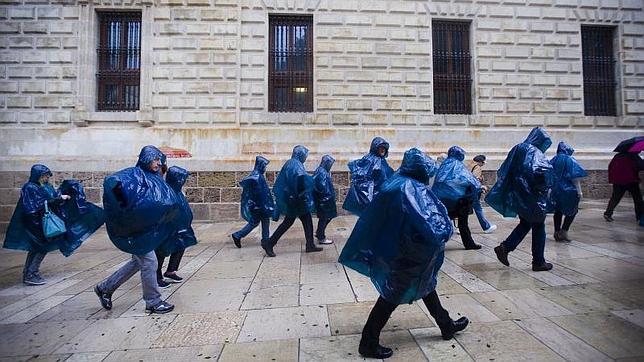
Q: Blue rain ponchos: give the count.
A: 11